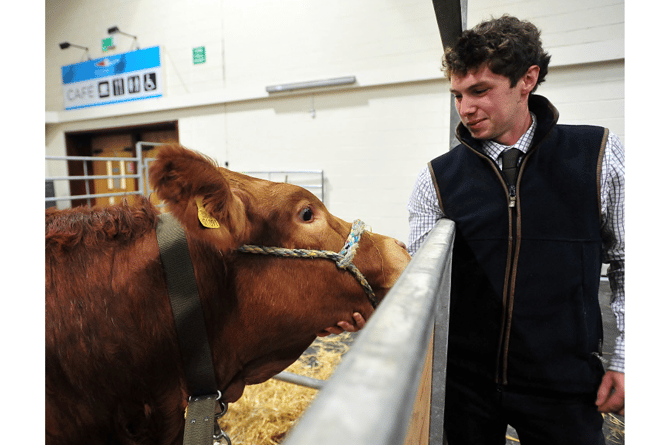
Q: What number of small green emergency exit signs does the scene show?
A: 2